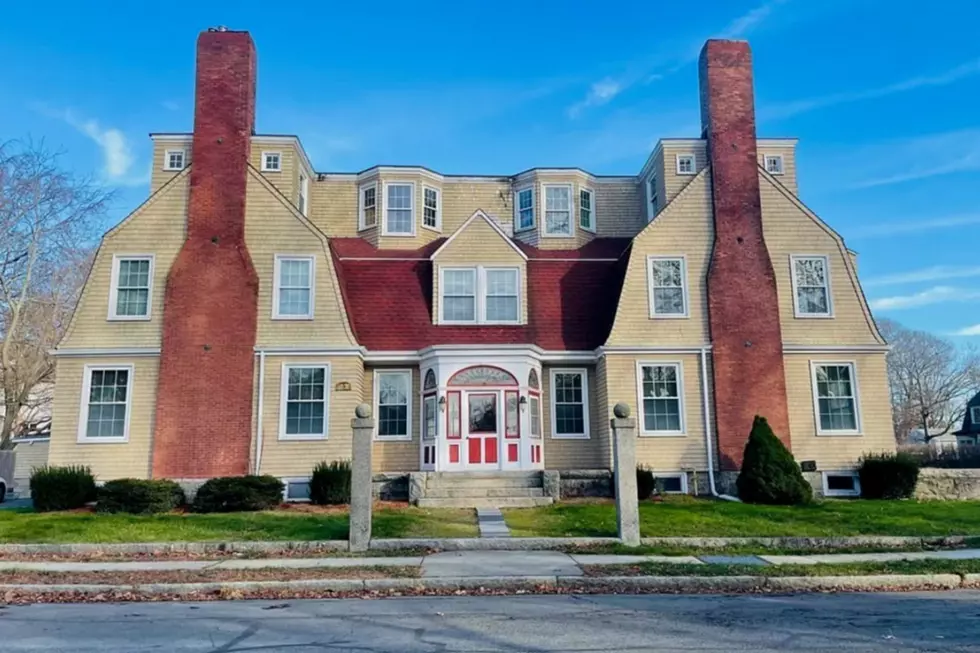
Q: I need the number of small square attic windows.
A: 4